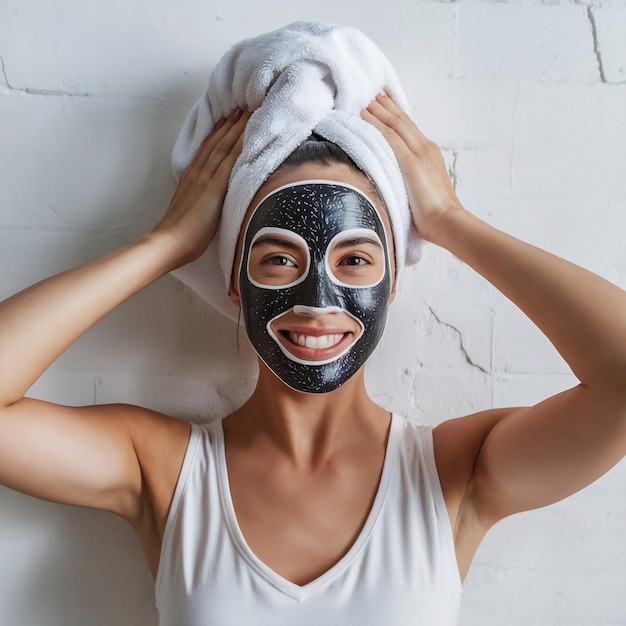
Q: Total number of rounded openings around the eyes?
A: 2